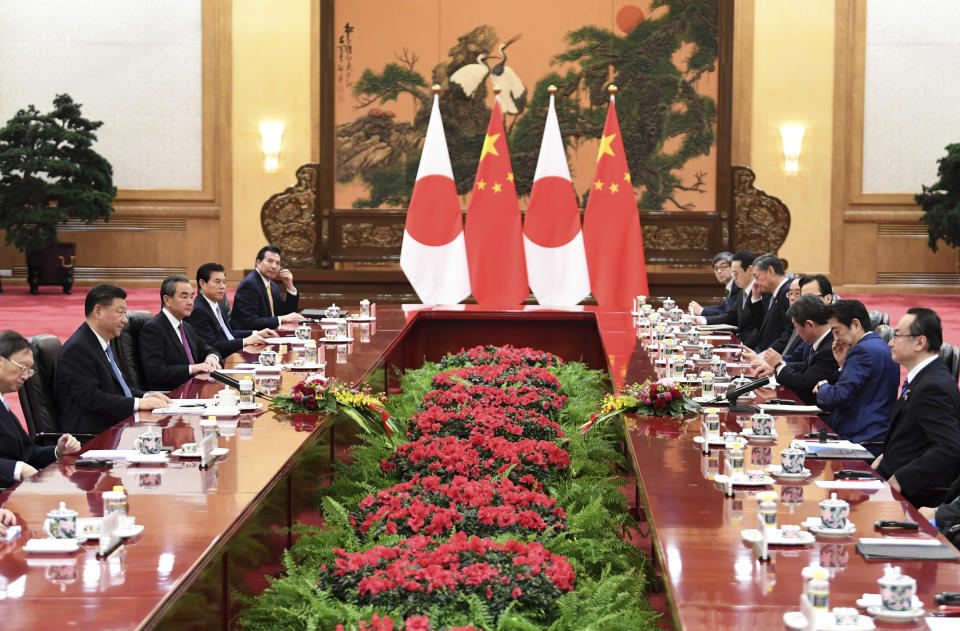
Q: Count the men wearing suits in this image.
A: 13